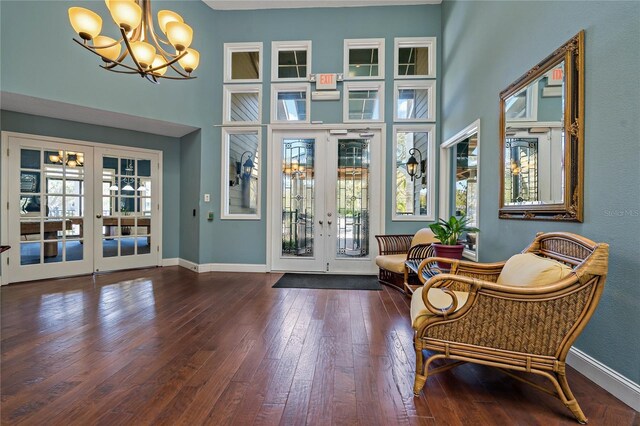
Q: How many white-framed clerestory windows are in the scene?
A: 8